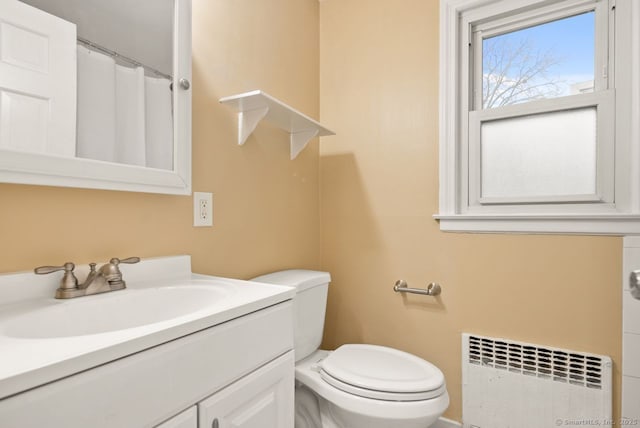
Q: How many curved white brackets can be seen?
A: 2